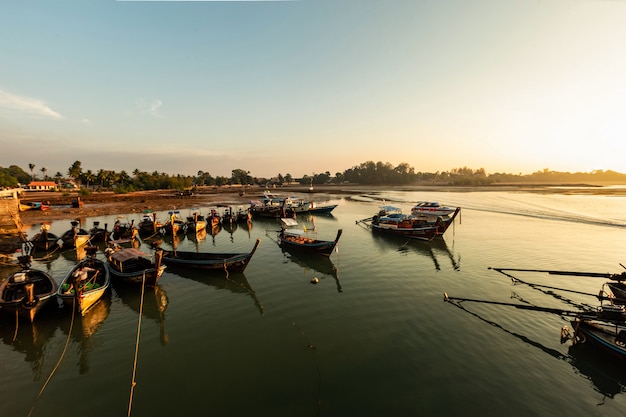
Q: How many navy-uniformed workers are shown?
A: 0